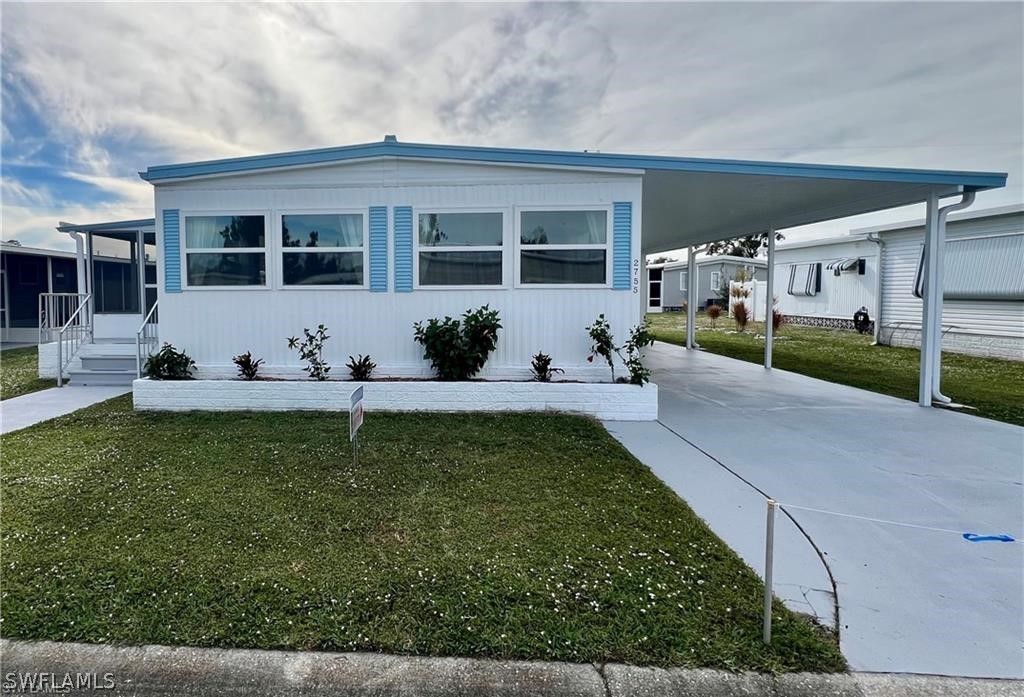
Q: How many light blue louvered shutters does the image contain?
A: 4